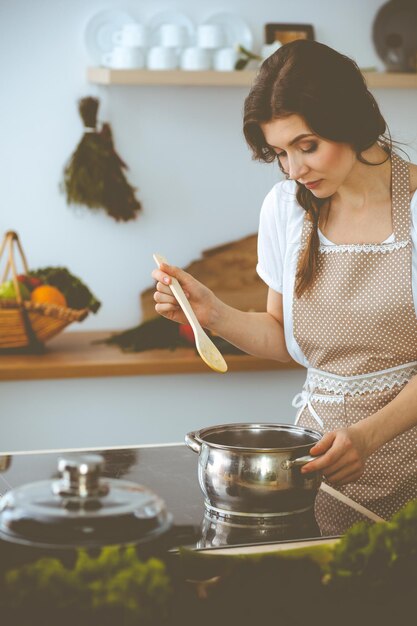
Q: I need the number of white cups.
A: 7